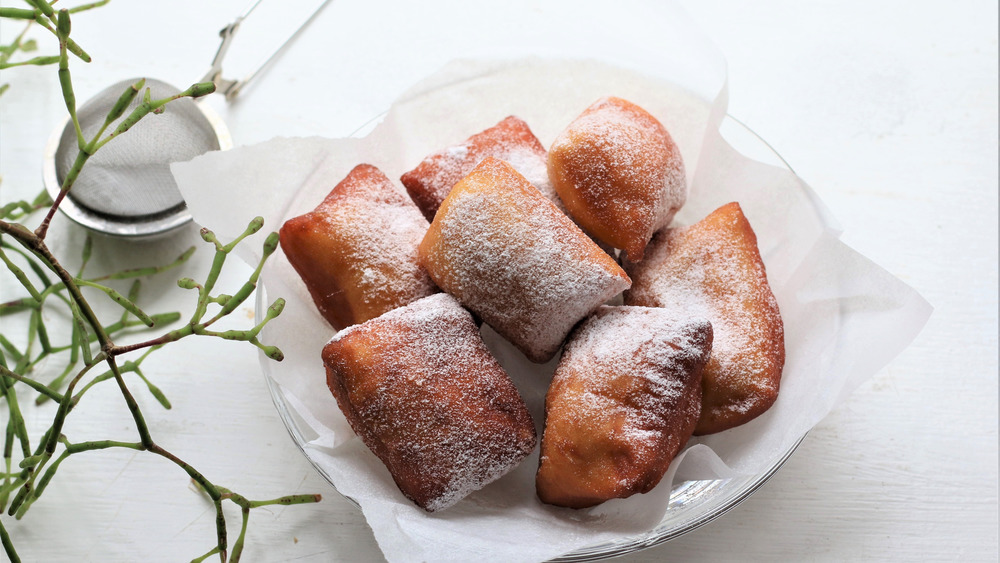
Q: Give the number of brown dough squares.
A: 7